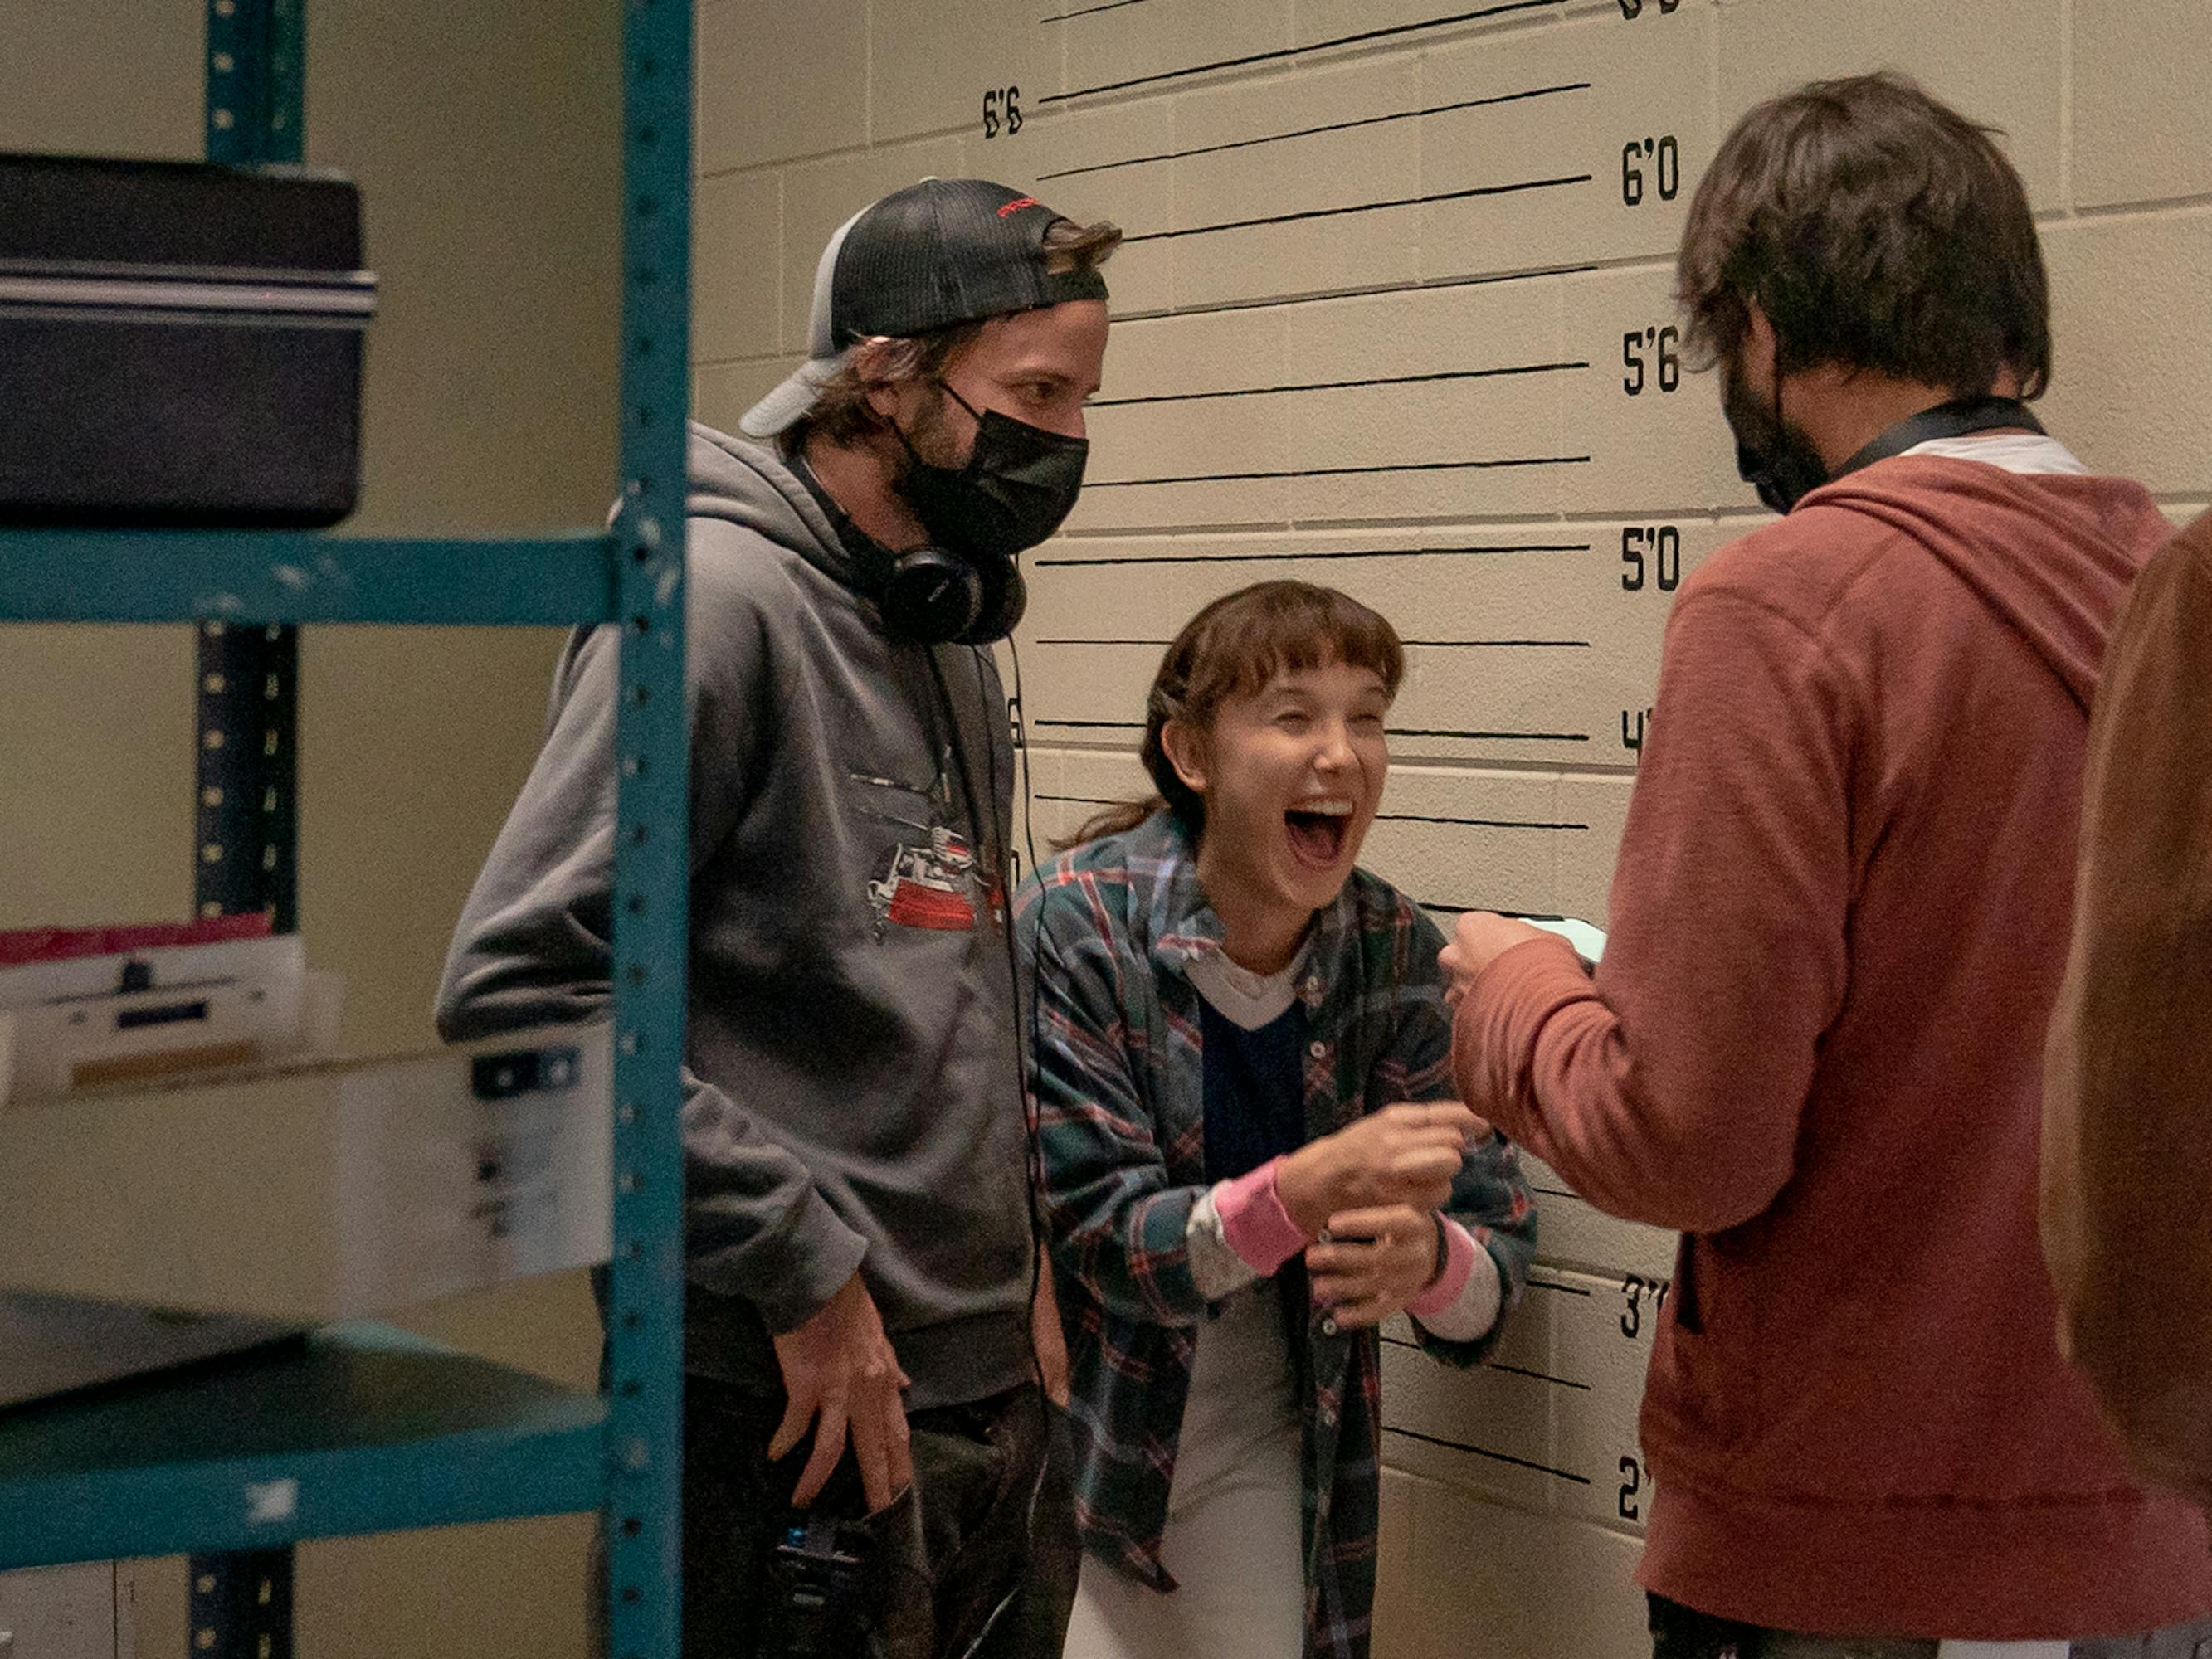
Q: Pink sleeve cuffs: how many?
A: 2